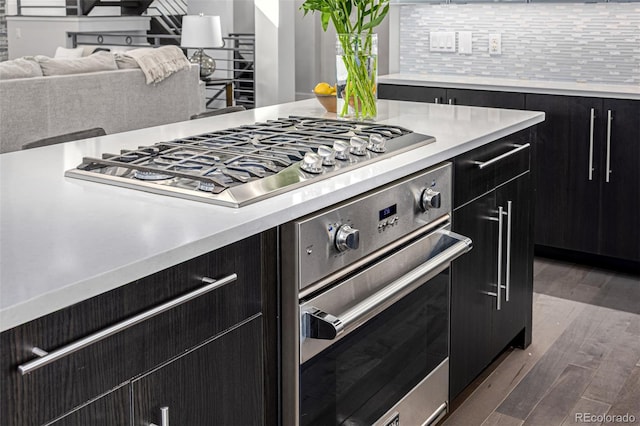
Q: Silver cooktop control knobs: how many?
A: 5